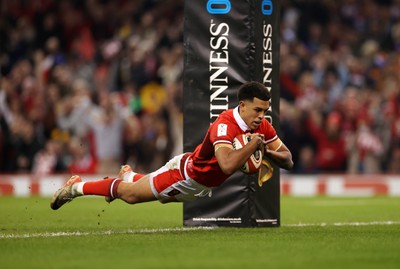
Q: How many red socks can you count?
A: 2